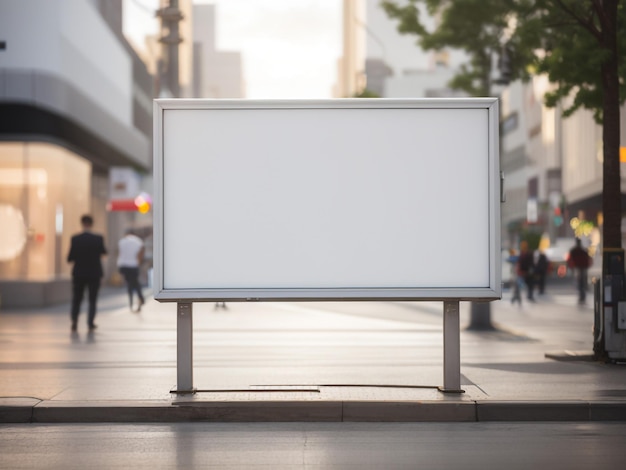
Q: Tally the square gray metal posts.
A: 2